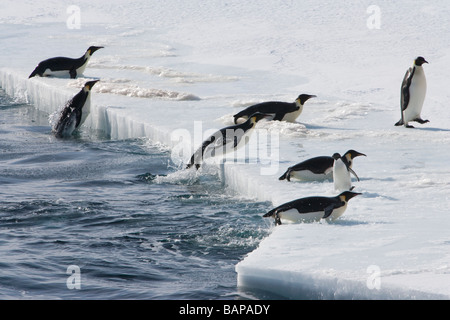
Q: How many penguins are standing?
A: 2